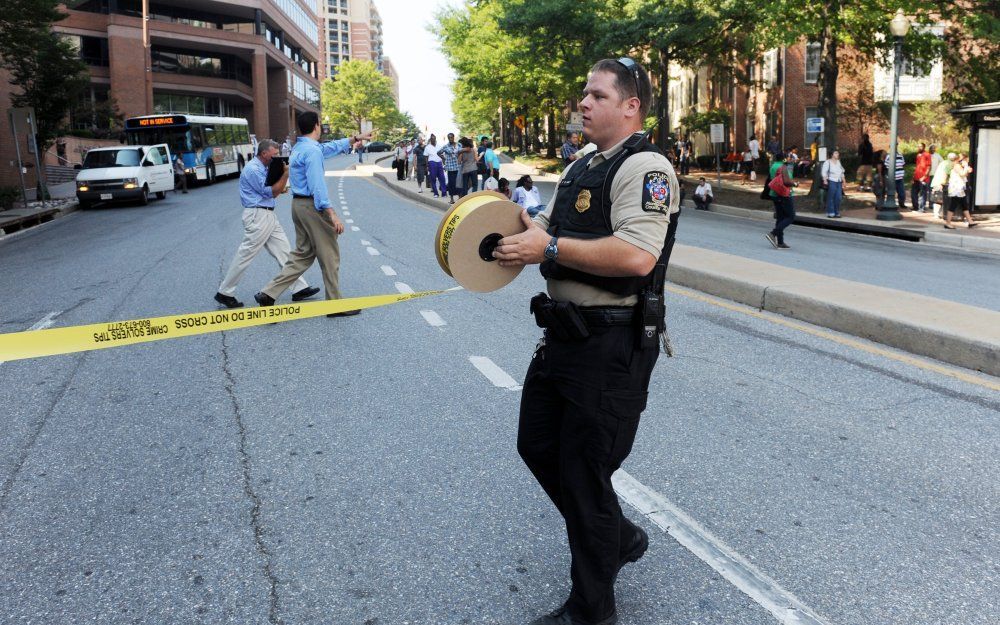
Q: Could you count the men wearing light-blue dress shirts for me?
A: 2